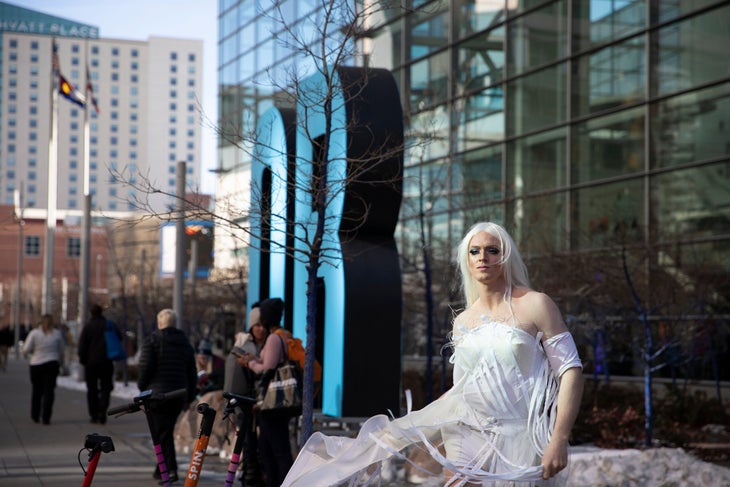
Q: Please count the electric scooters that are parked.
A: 4